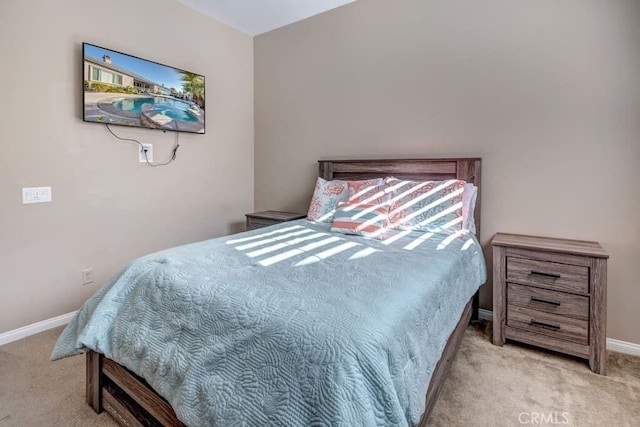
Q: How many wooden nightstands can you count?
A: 2